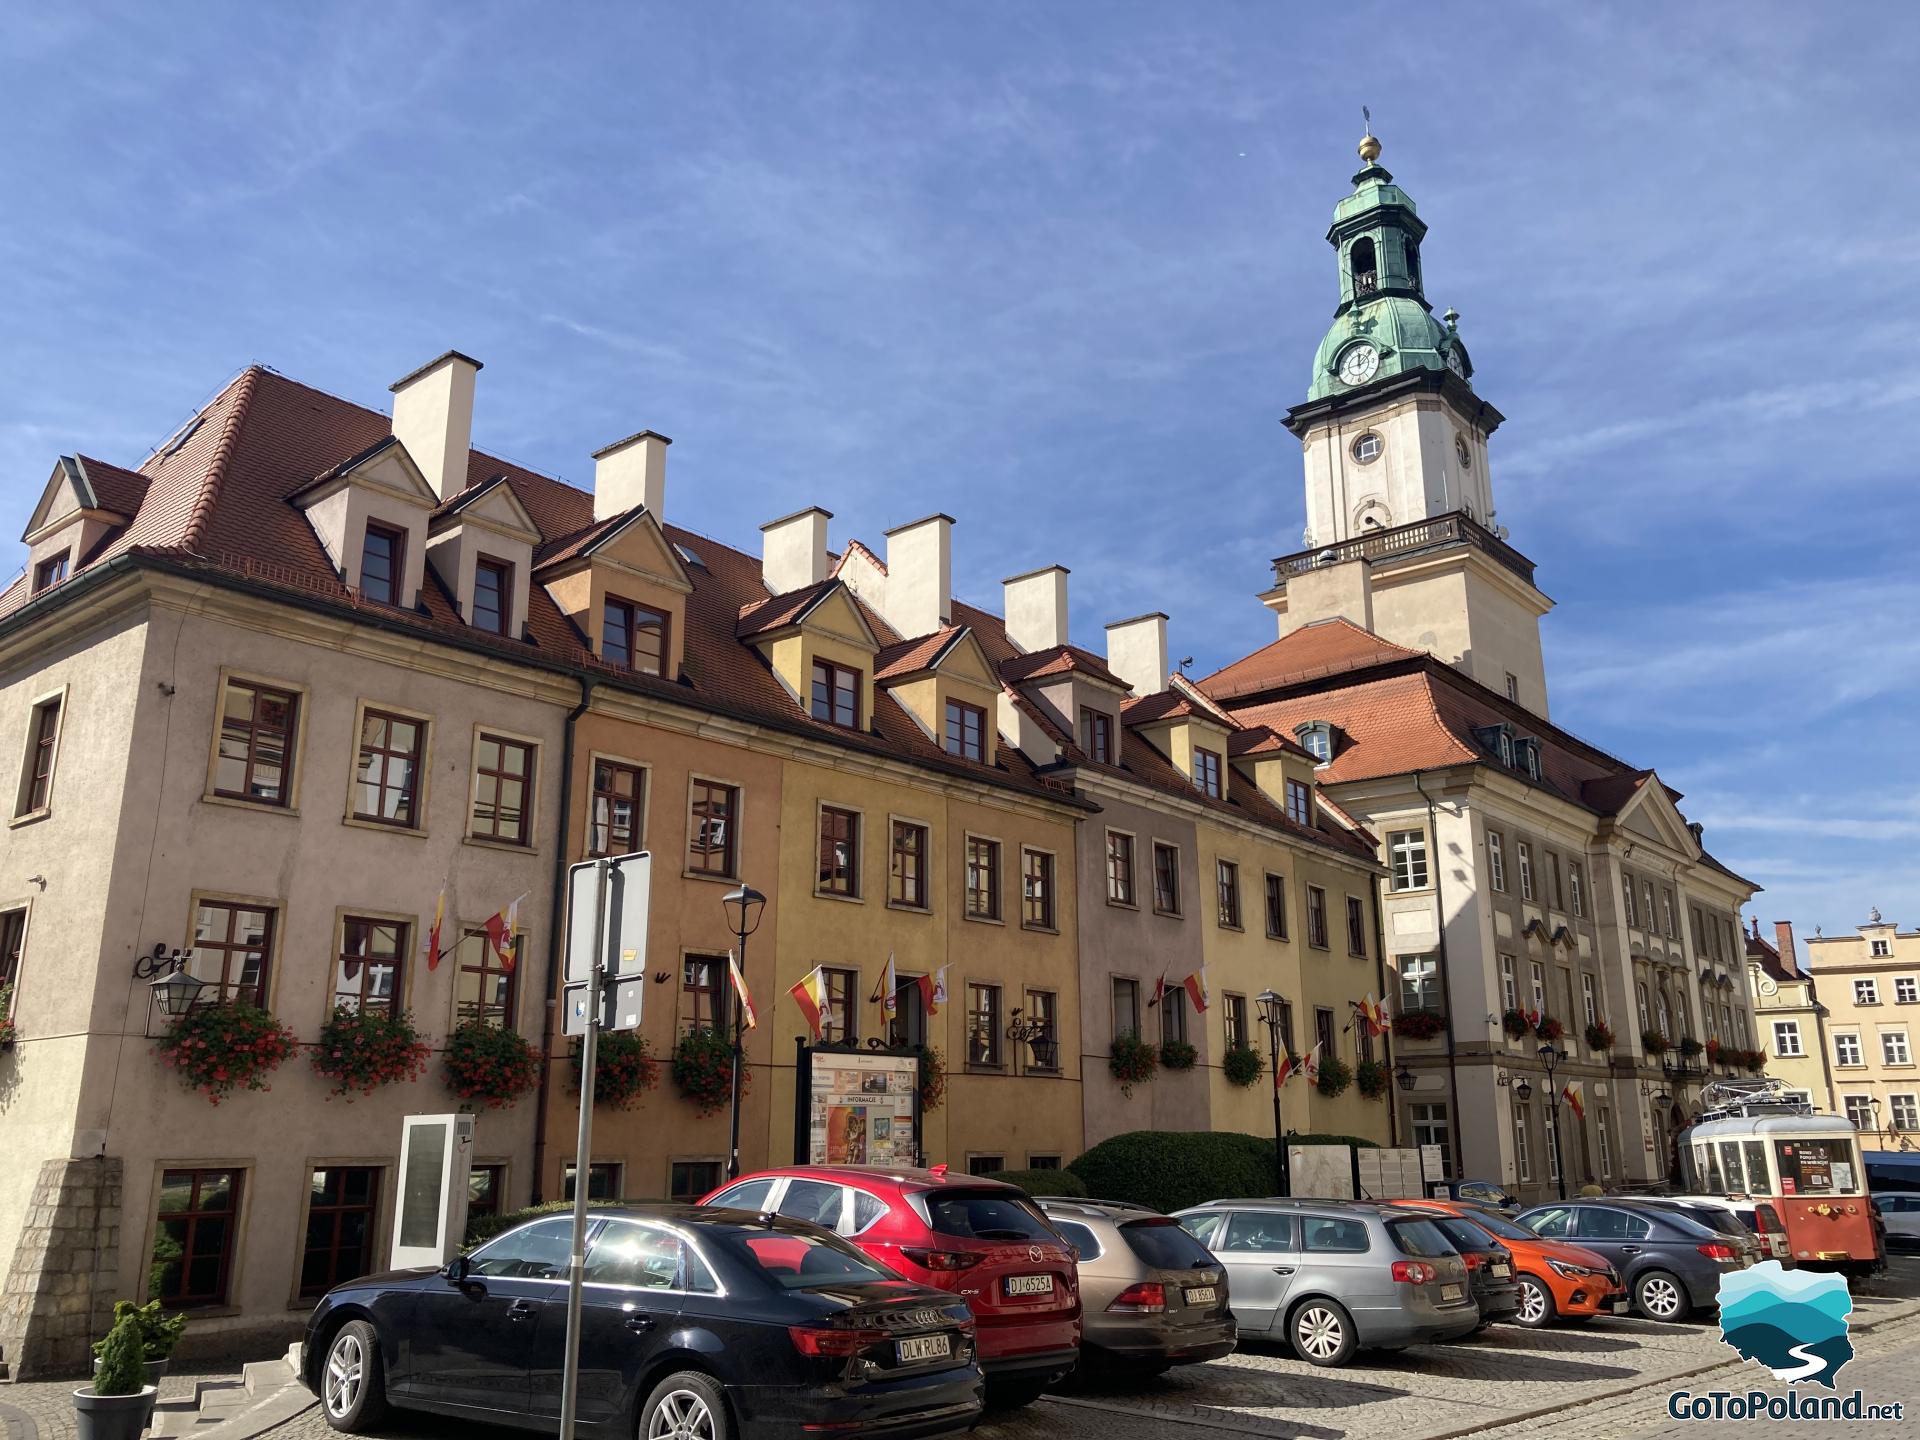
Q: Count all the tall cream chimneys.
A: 6